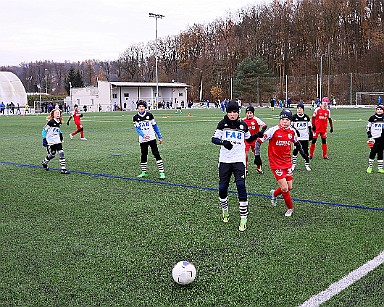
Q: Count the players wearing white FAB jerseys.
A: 5